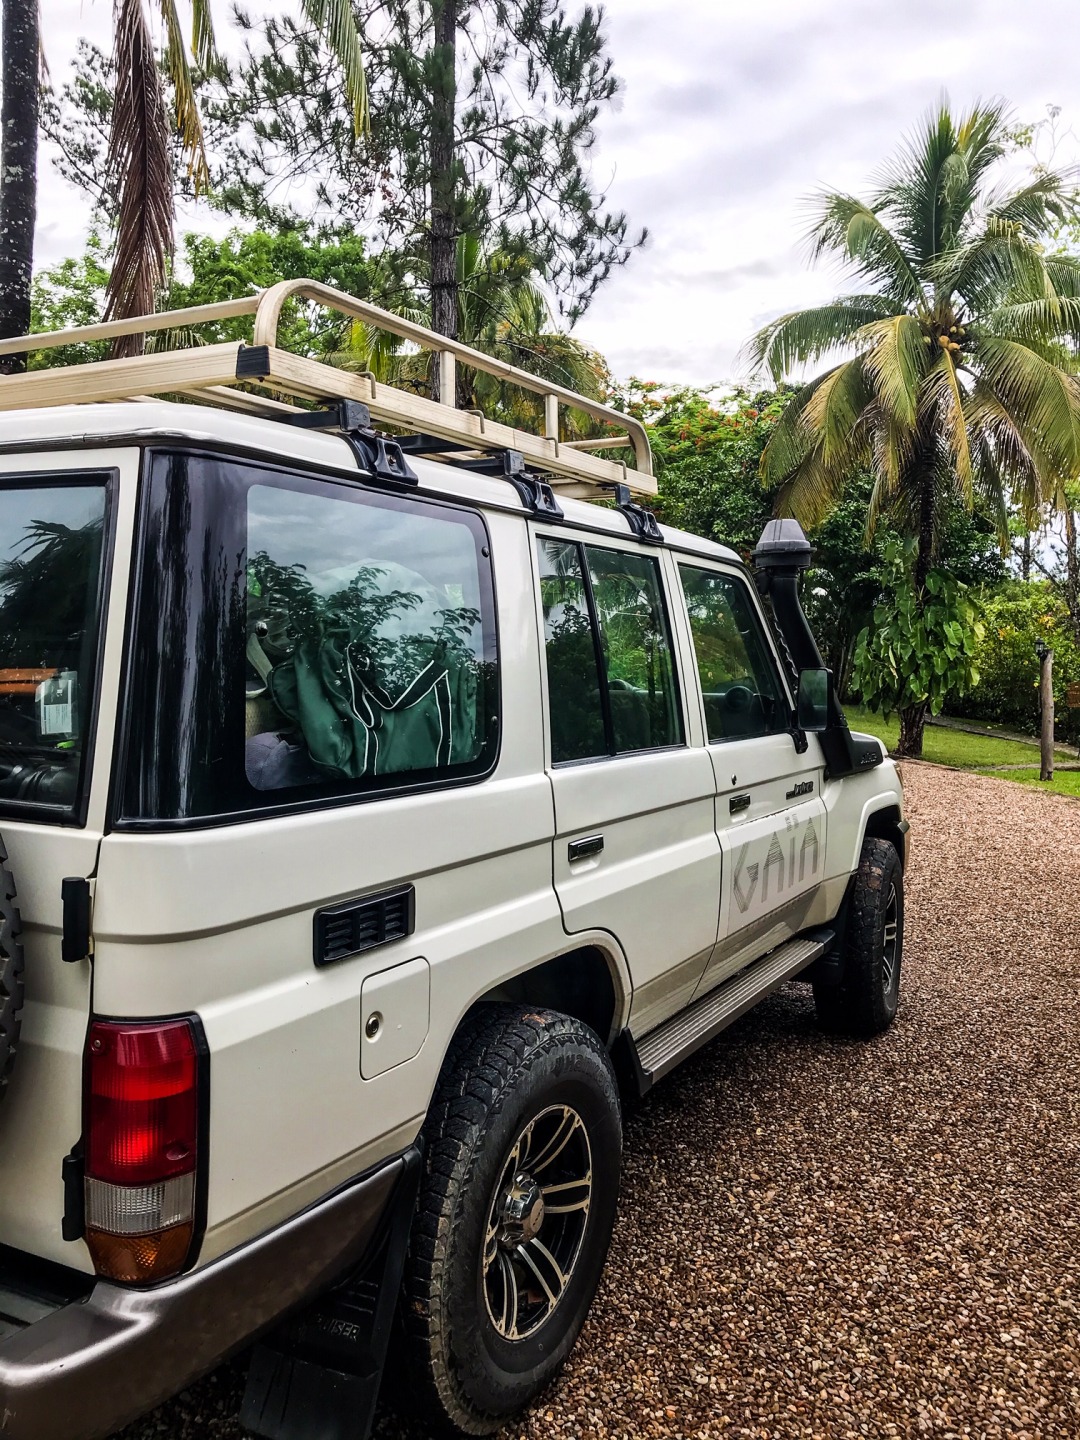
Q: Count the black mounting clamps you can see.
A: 3